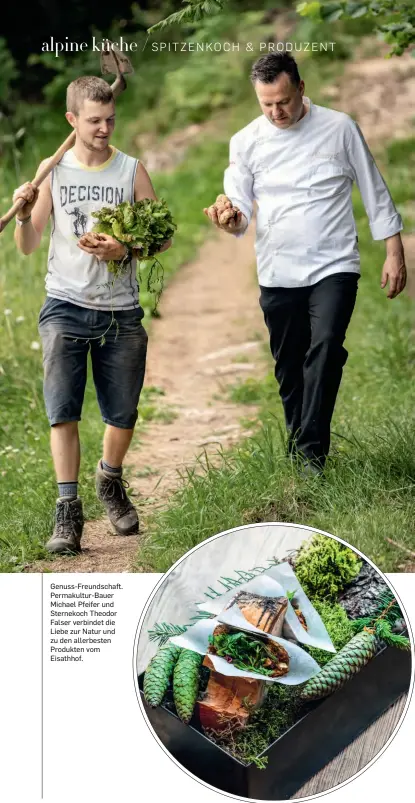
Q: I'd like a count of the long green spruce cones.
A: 3